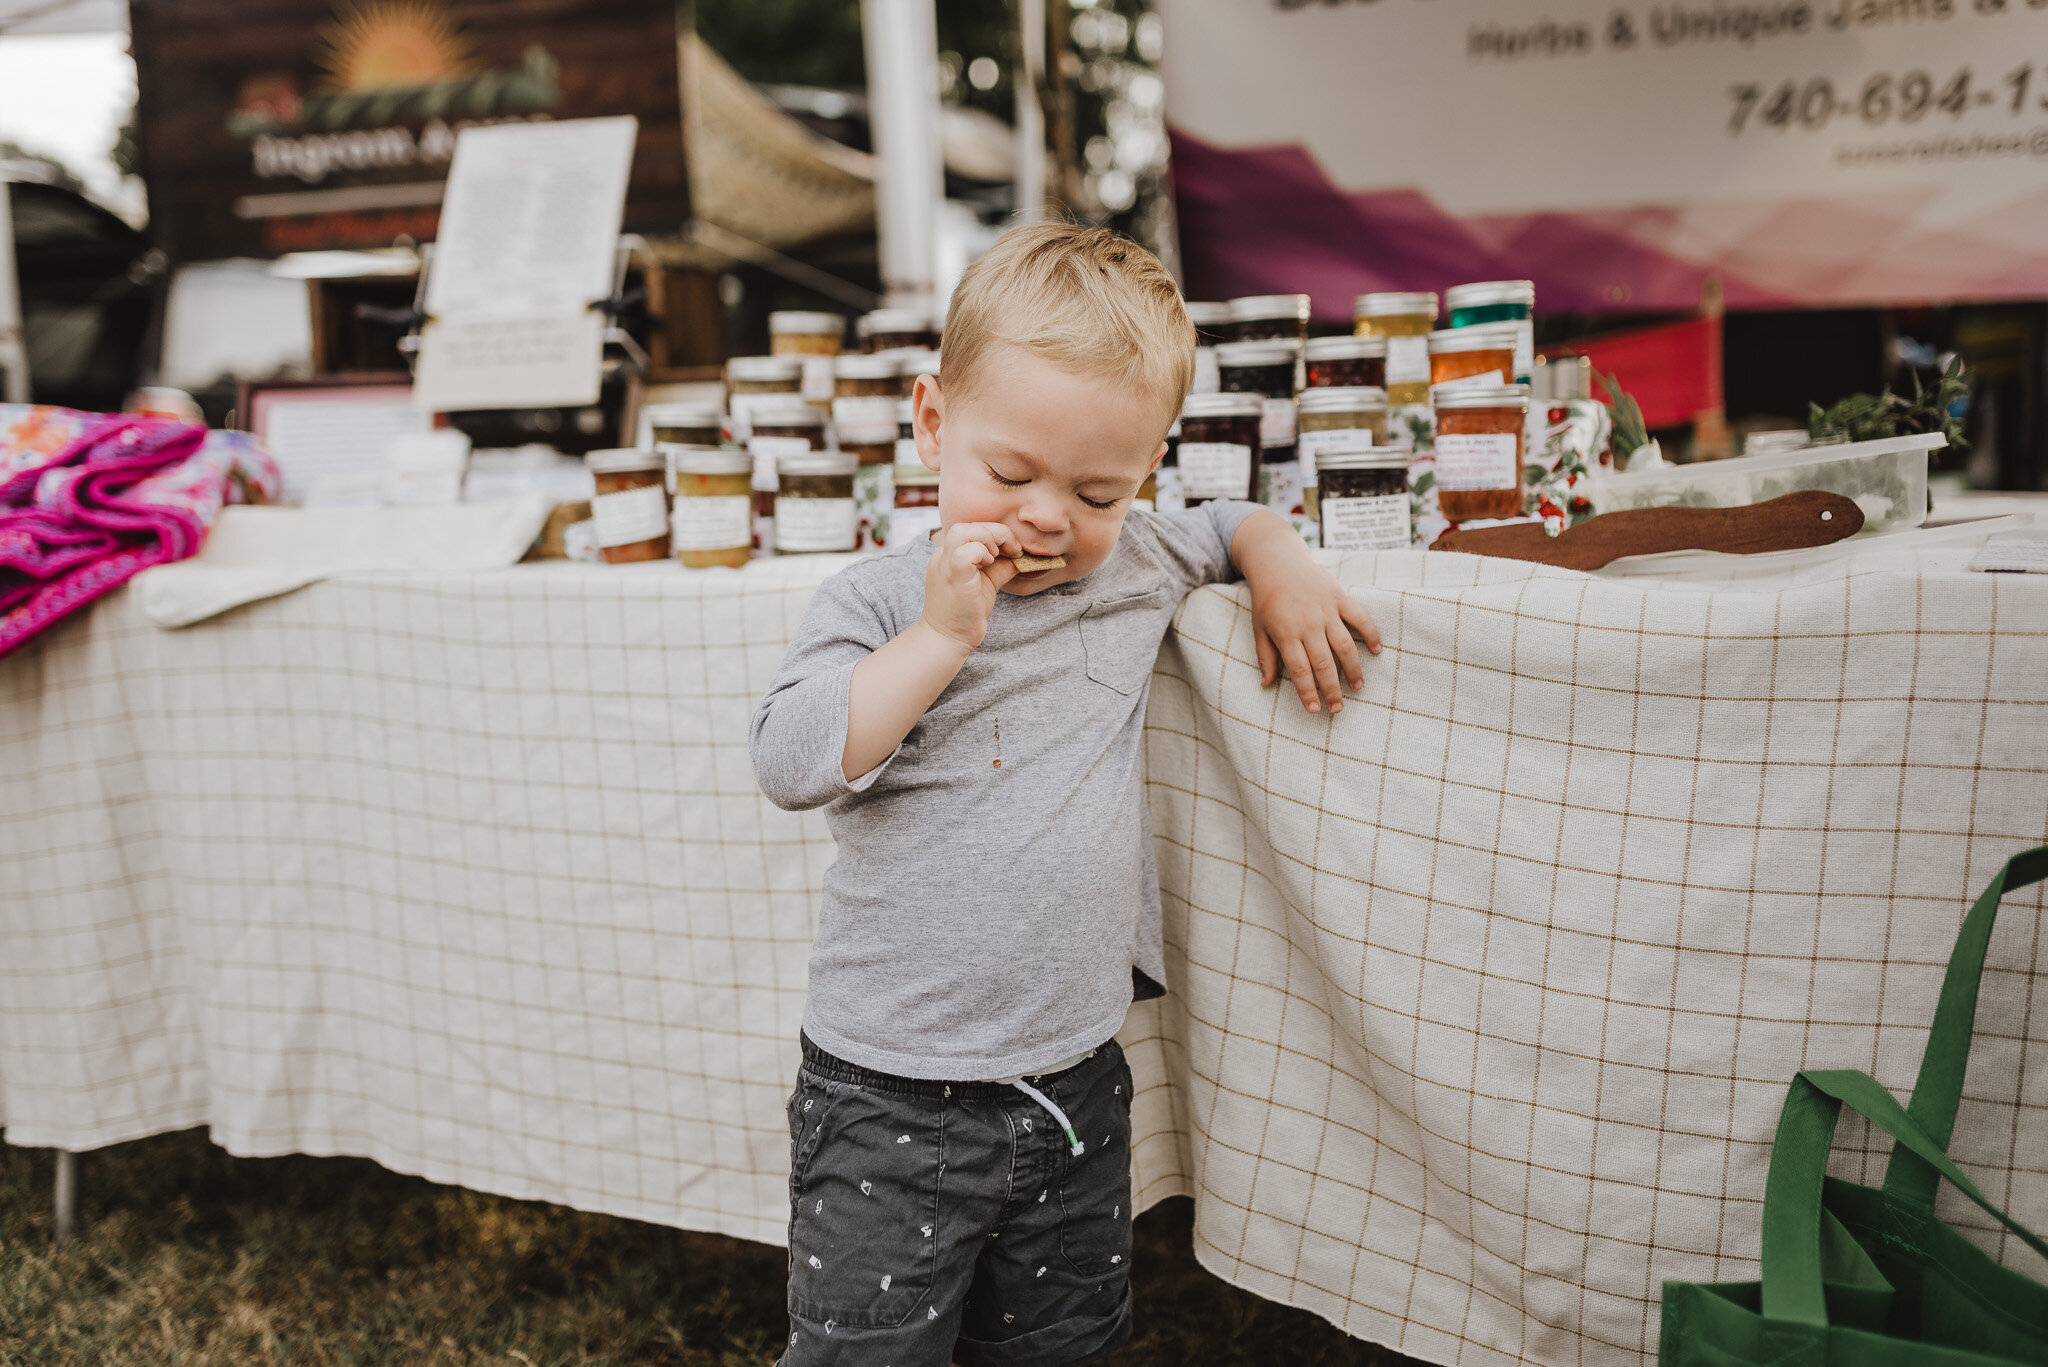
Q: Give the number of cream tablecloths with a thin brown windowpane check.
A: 1